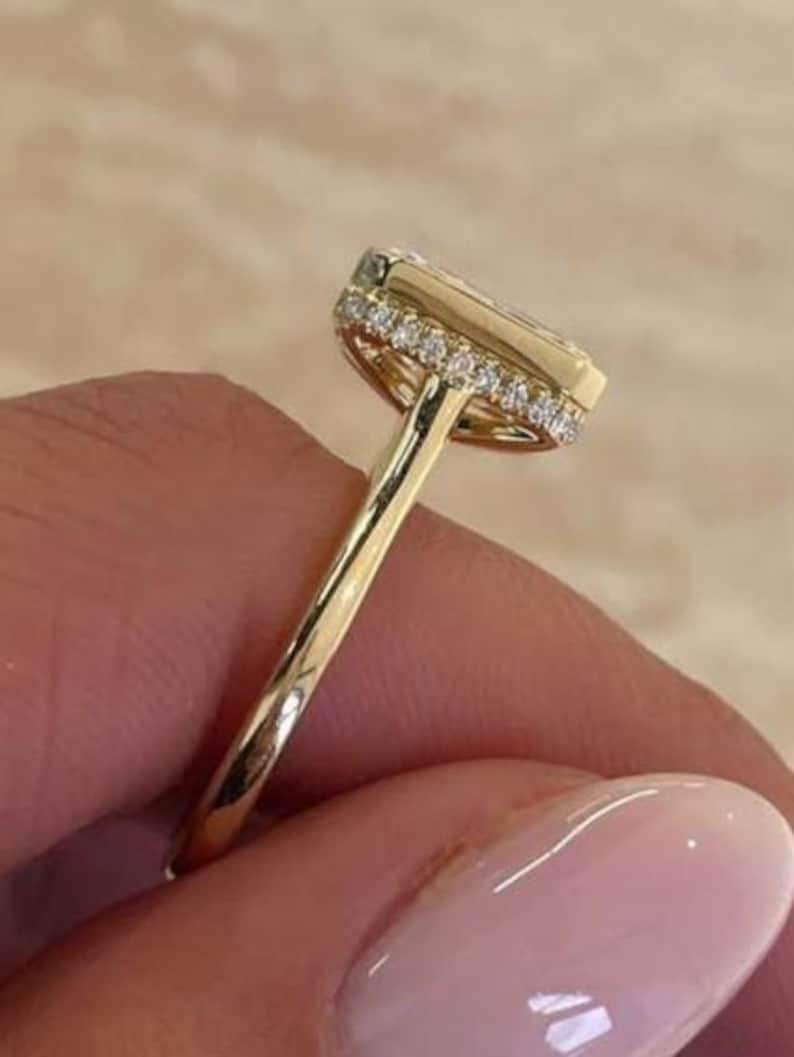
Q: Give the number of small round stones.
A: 9